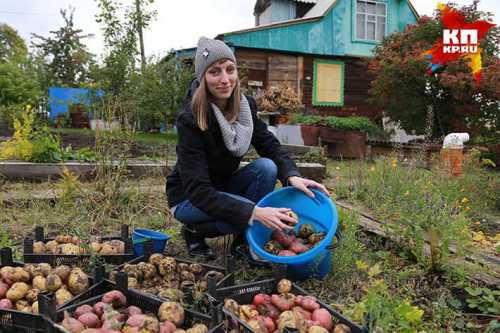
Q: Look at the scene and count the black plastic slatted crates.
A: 5